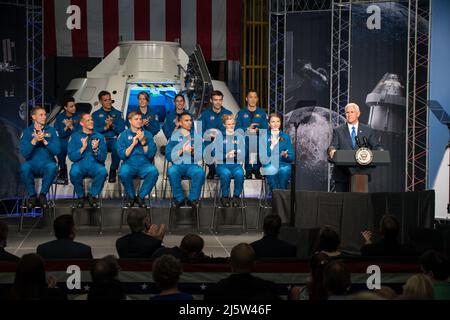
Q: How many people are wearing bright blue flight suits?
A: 12